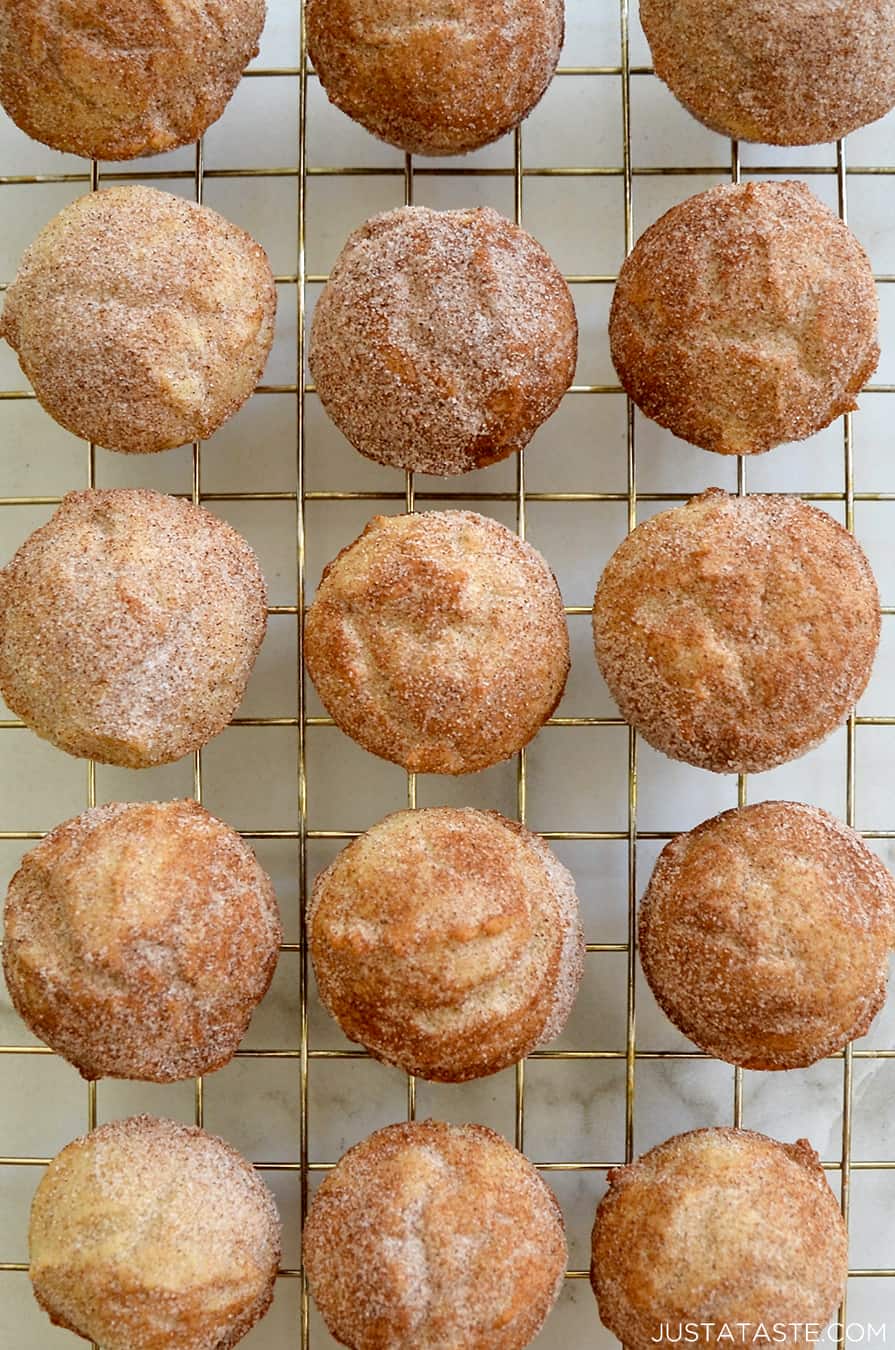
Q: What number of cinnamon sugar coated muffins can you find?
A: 15